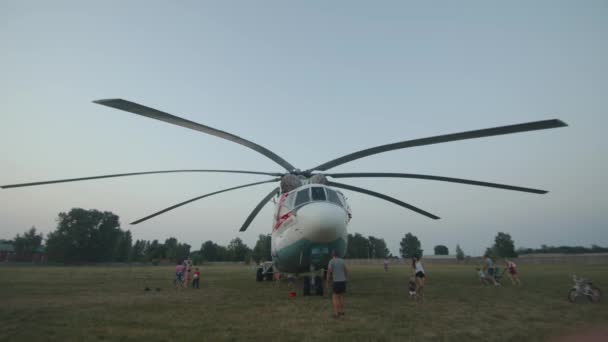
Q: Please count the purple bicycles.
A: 0